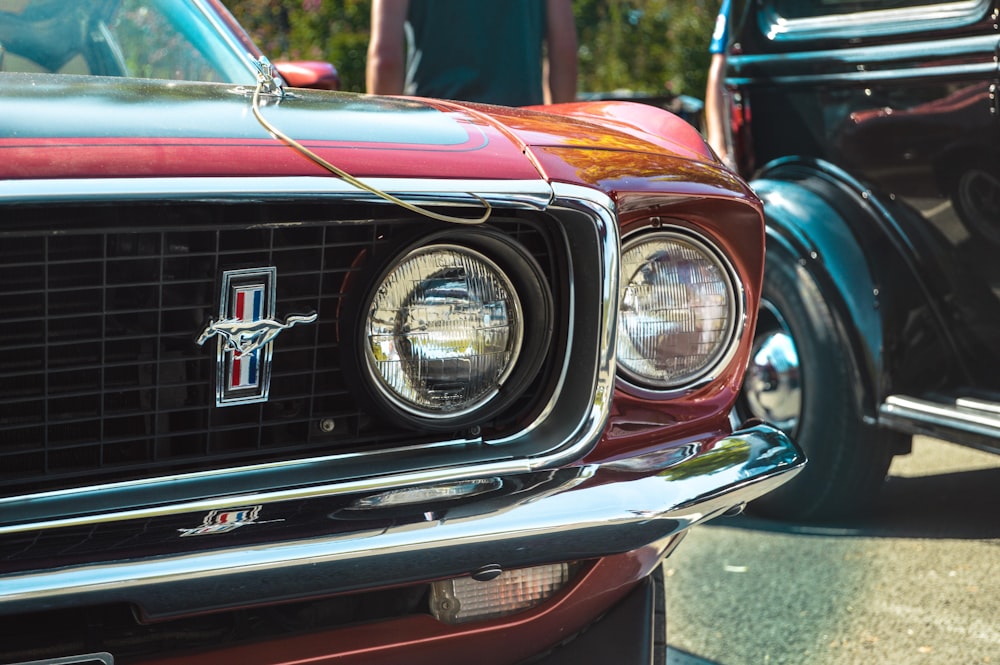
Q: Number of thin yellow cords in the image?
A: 1